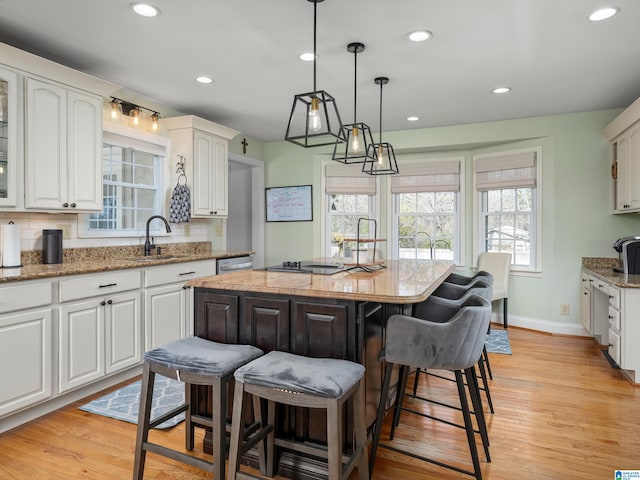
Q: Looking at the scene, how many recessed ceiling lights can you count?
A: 7